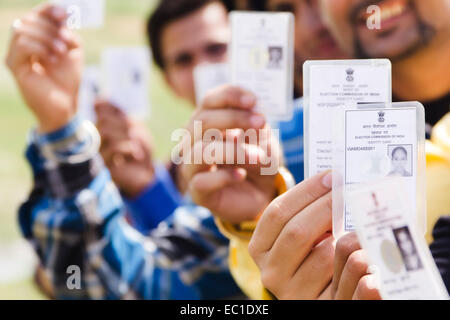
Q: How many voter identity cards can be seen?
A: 8